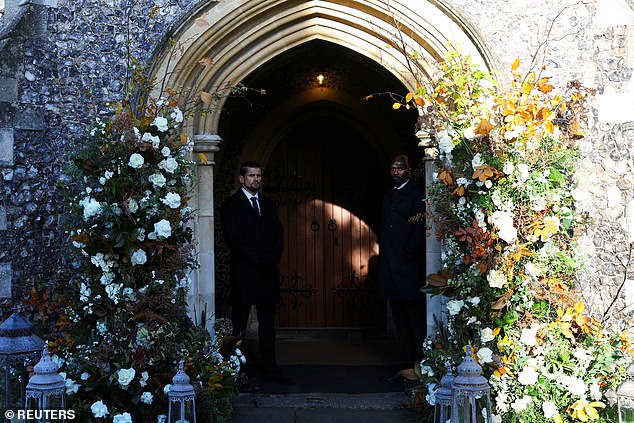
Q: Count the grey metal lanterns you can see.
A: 6